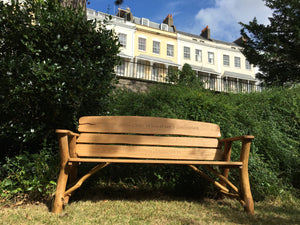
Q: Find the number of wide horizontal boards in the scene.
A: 3